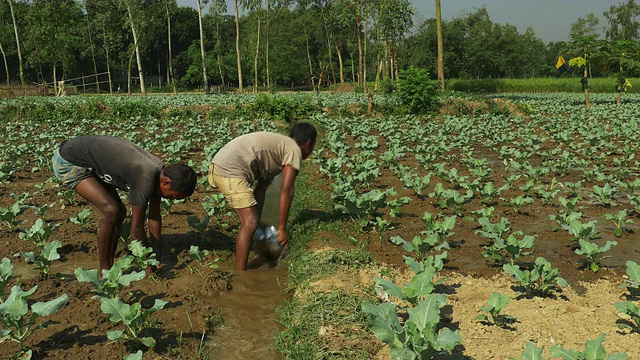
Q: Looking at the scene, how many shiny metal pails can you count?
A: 1